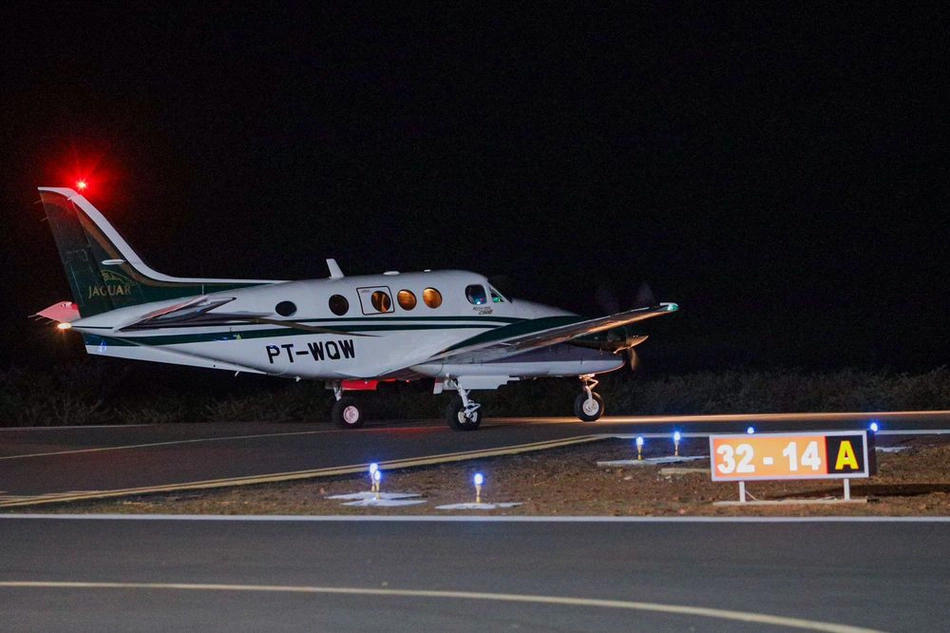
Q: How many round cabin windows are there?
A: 5